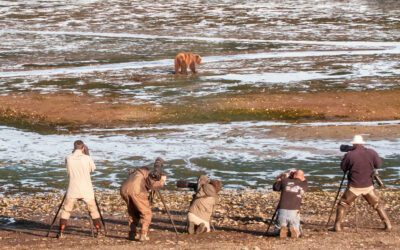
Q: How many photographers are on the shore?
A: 5